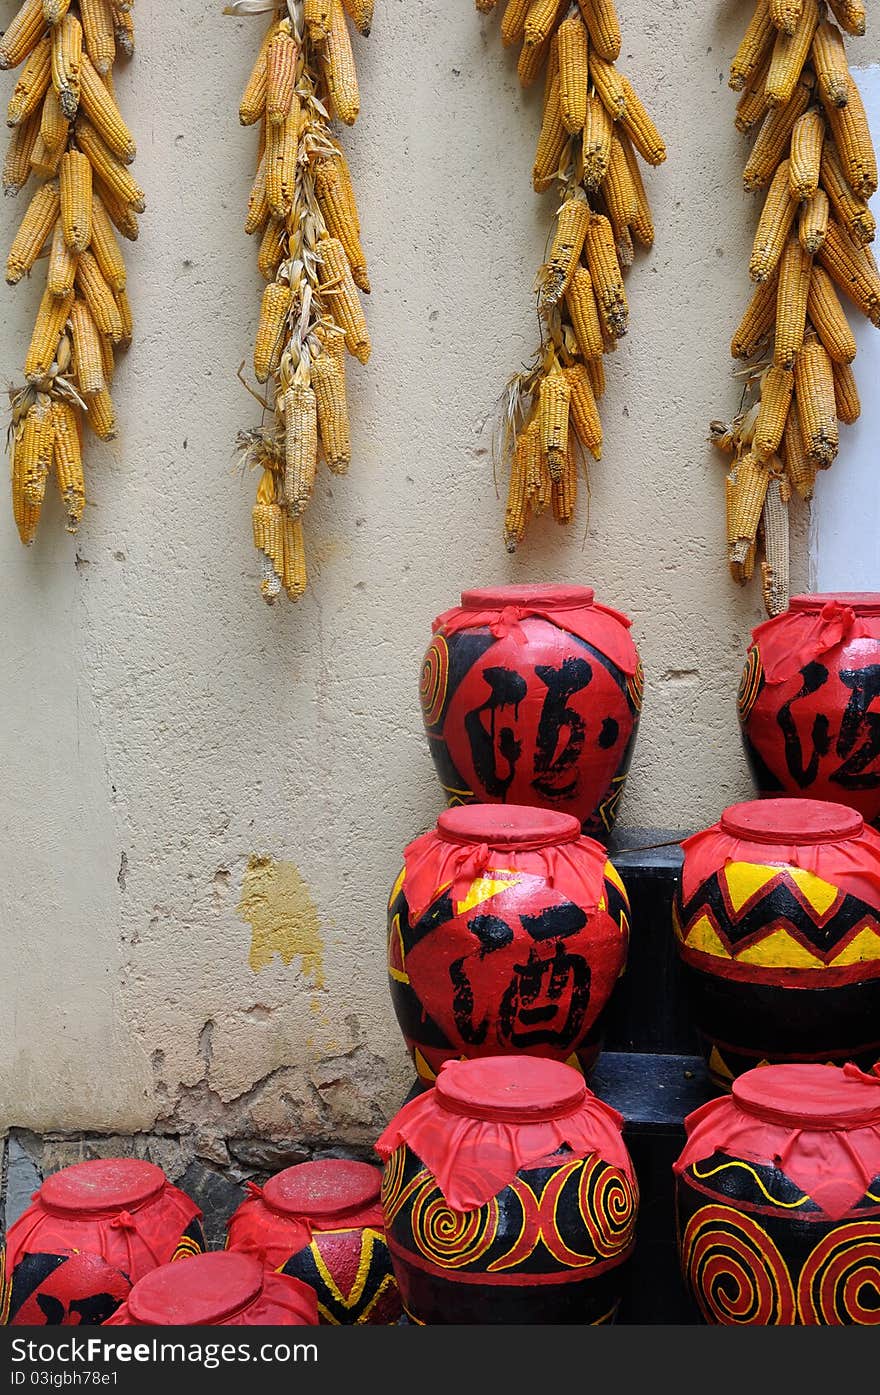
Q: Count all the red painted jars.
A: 9